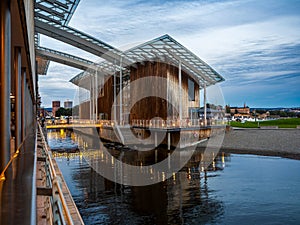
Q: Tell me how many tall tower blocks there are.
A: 2